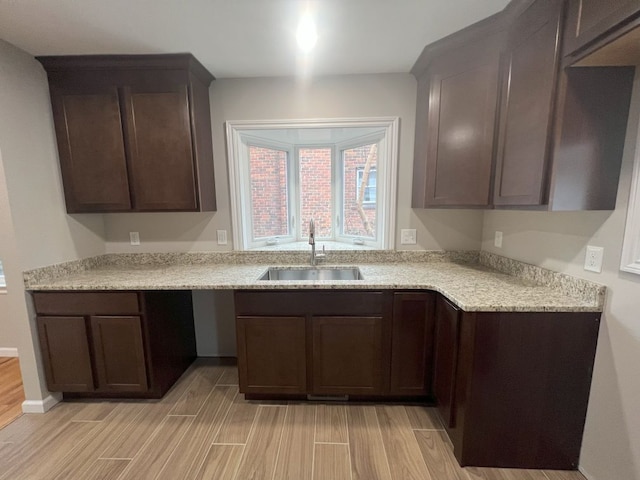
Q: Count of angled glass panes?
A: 2